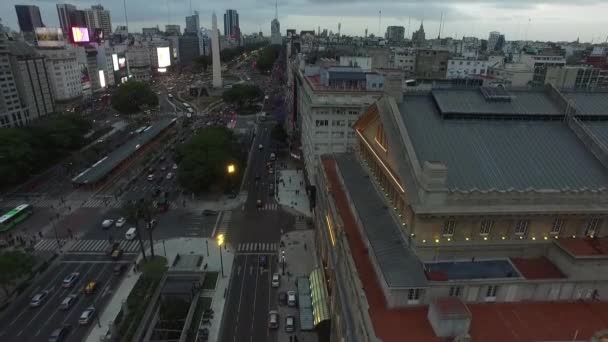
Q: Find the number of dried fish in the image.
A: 0